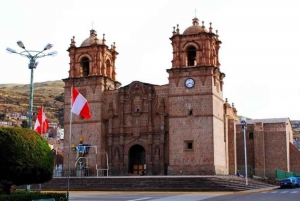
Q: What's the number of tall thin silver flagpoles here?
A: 2